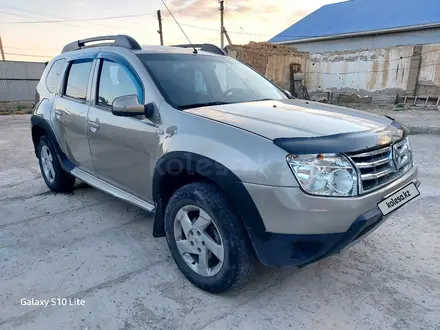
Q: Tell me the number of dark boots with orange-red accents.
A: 0